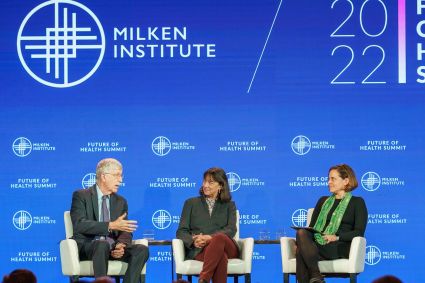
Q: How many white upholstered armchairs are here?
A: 3